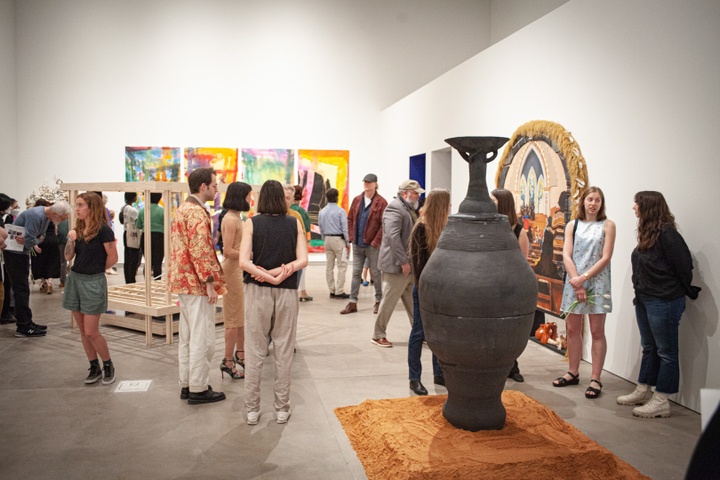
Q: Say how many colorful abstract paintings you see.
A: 4